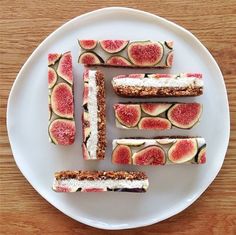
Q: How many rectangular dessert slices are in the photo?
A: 7